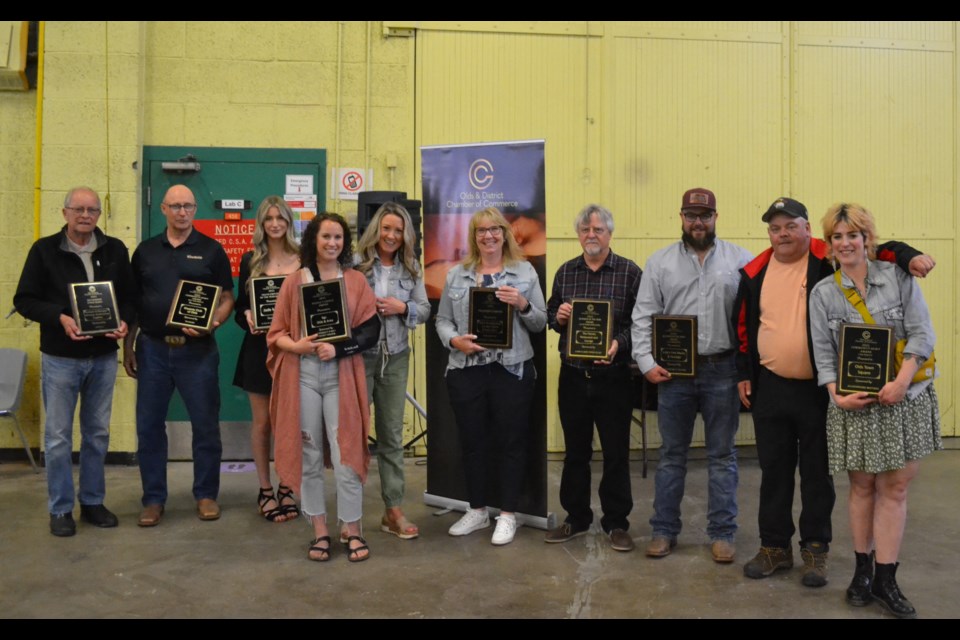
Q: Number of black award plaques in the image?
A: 8